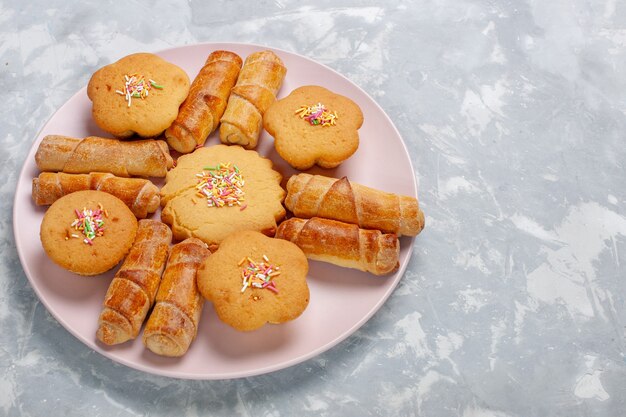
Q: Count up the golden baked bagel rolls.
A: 8